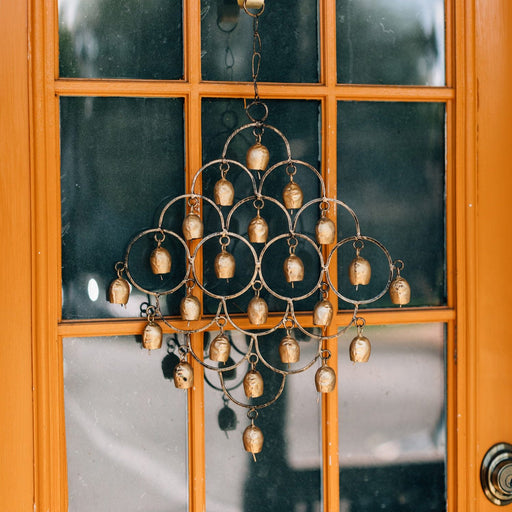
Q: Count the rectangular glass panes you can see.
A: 9